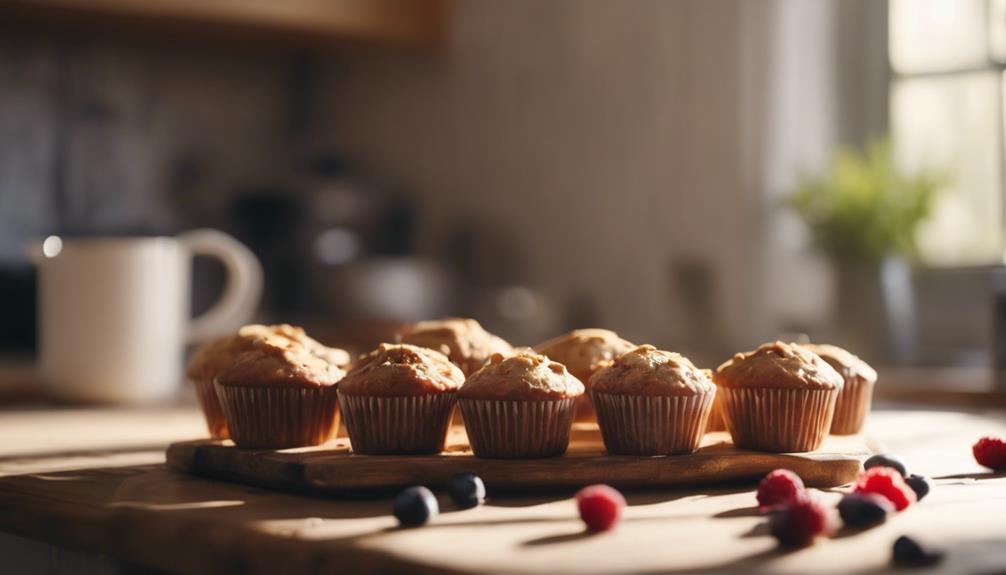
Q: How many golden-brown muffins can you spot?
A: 9